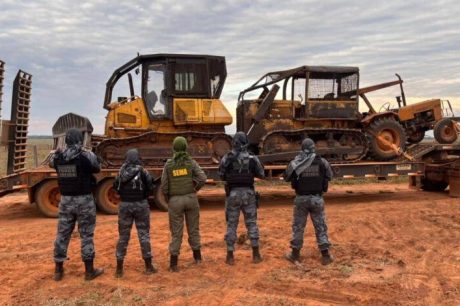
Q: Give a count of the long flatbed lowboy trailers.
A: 1